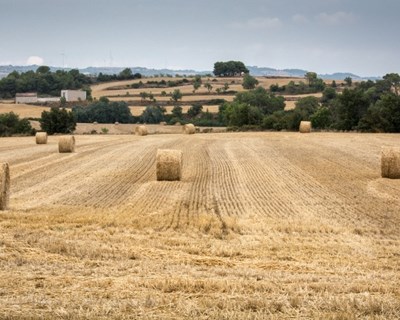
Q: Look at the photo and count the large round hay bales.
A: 8